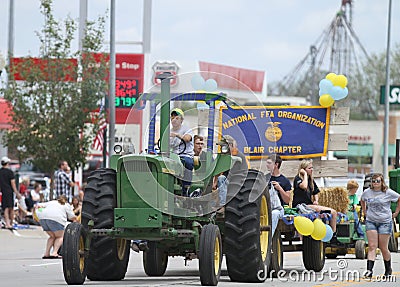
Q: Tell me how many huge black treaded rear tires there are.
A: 2